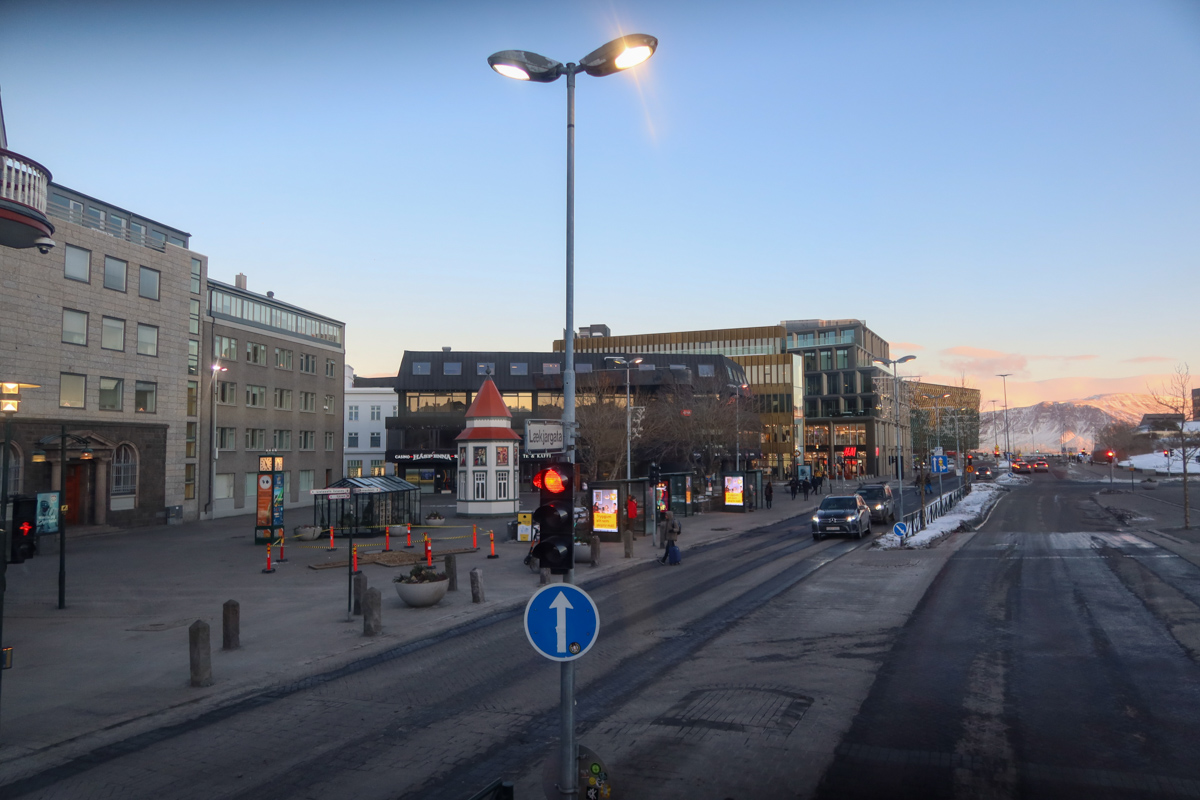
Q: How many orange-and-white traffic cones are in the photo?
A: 10